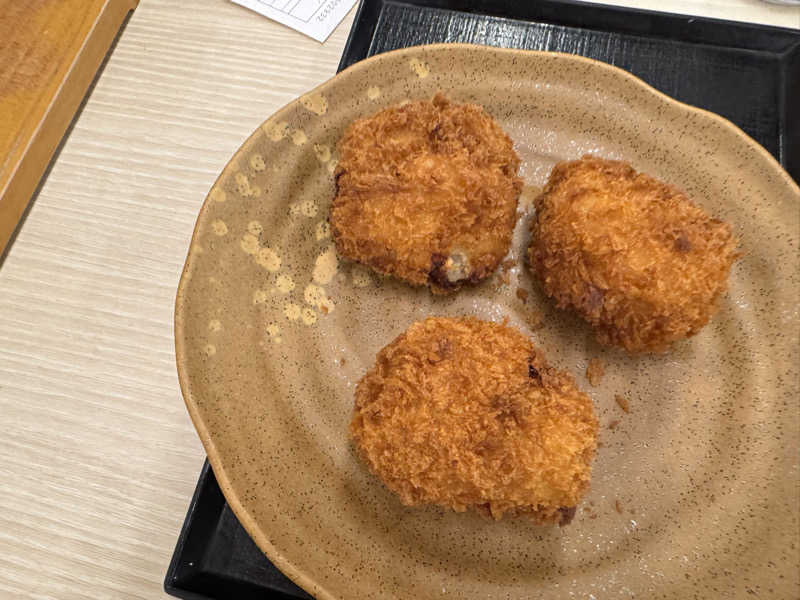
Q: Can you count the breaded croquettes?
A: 3